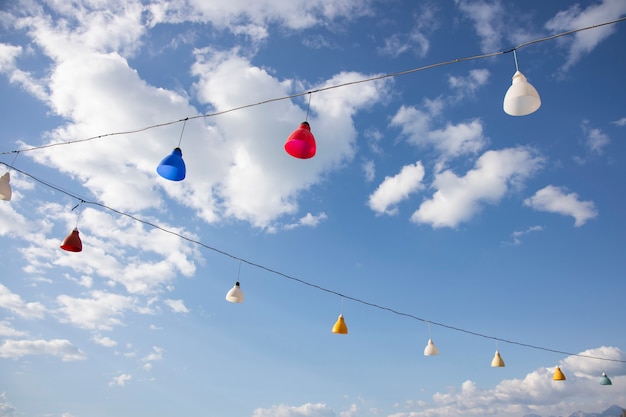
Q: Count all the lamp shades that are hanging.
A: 11